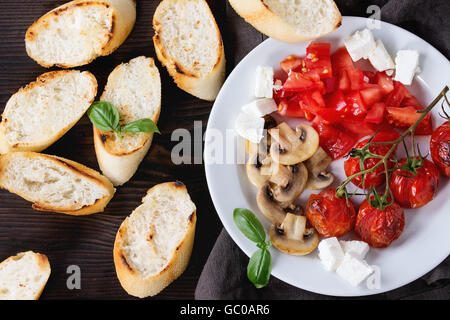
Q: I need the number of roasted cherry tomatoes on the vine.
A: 5